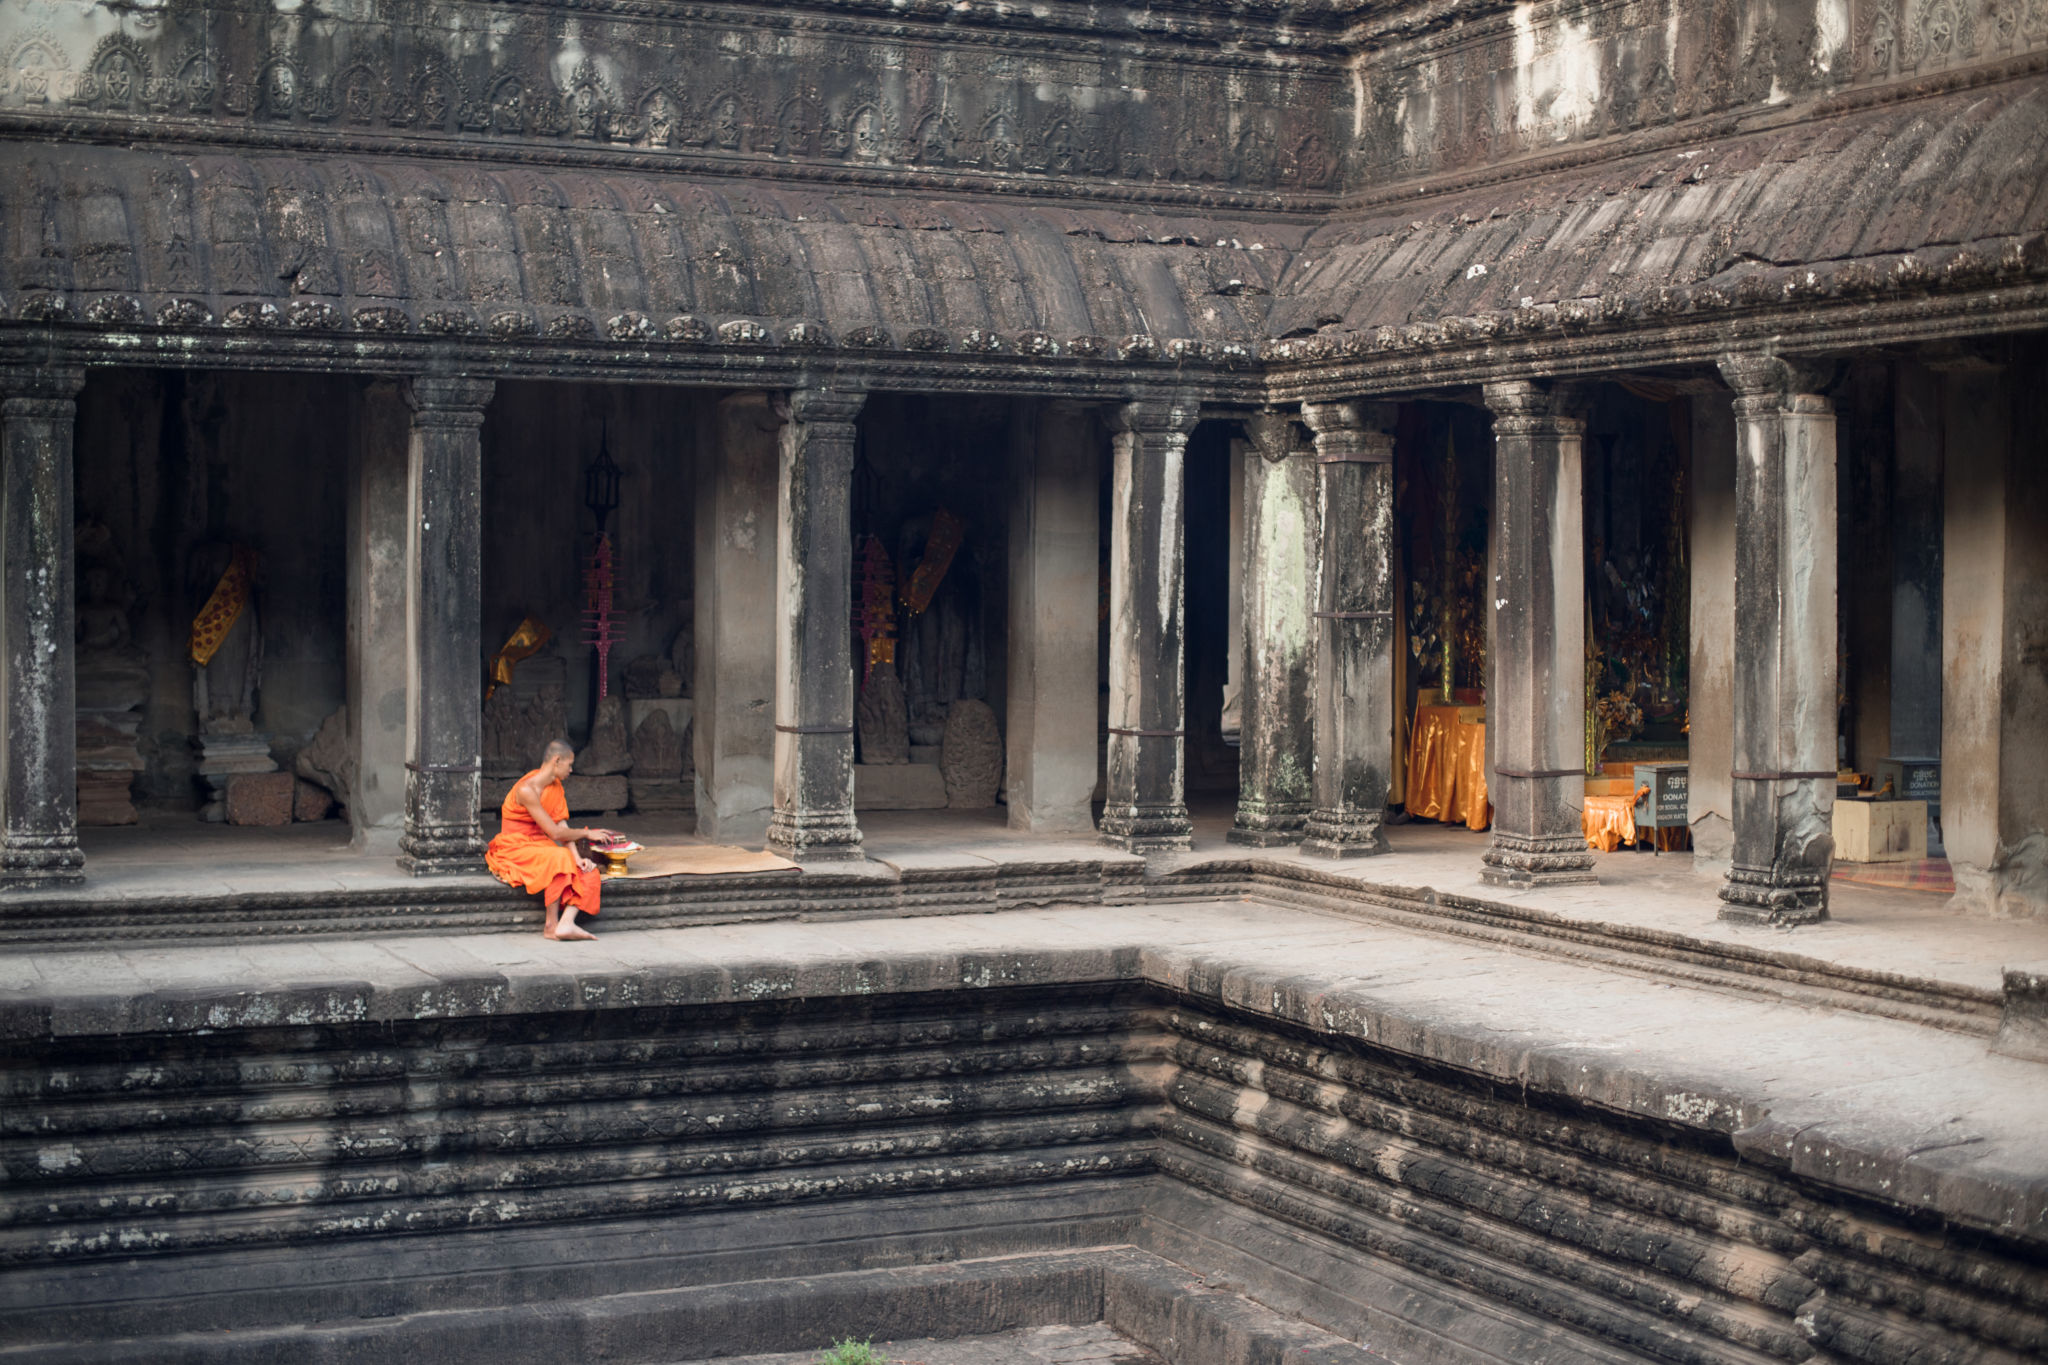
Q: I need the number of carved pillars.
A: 8